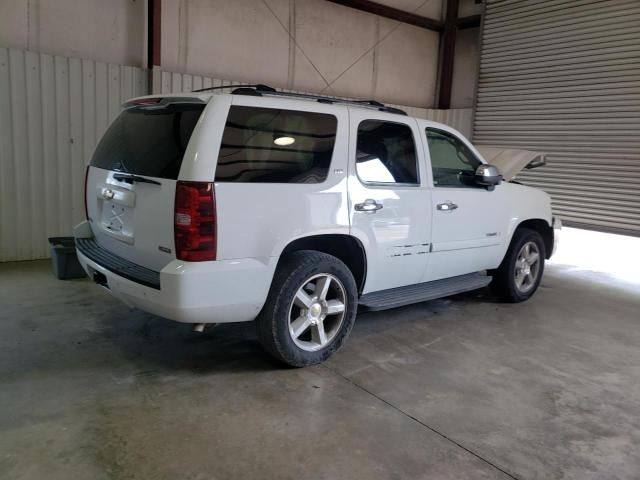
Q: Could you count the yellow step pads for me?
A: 0